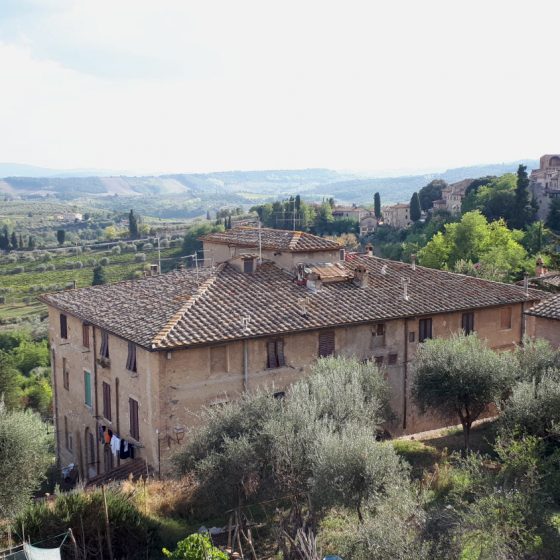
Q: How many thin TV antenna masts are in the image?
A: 4